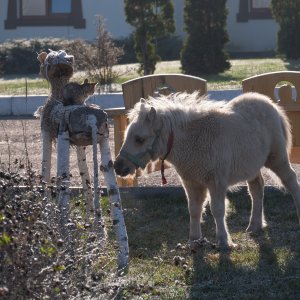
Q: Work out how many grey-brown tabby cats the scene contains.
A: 1